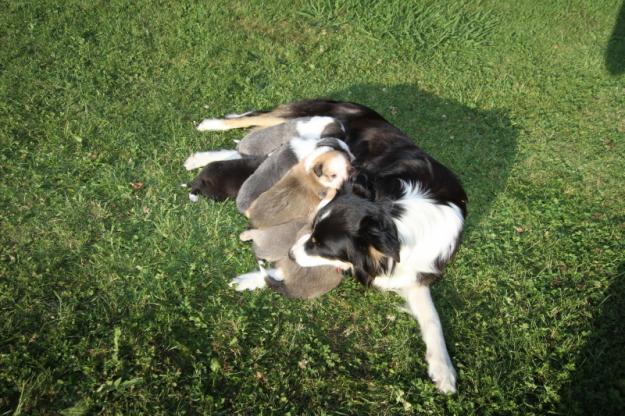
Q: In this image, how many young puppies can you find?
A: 6